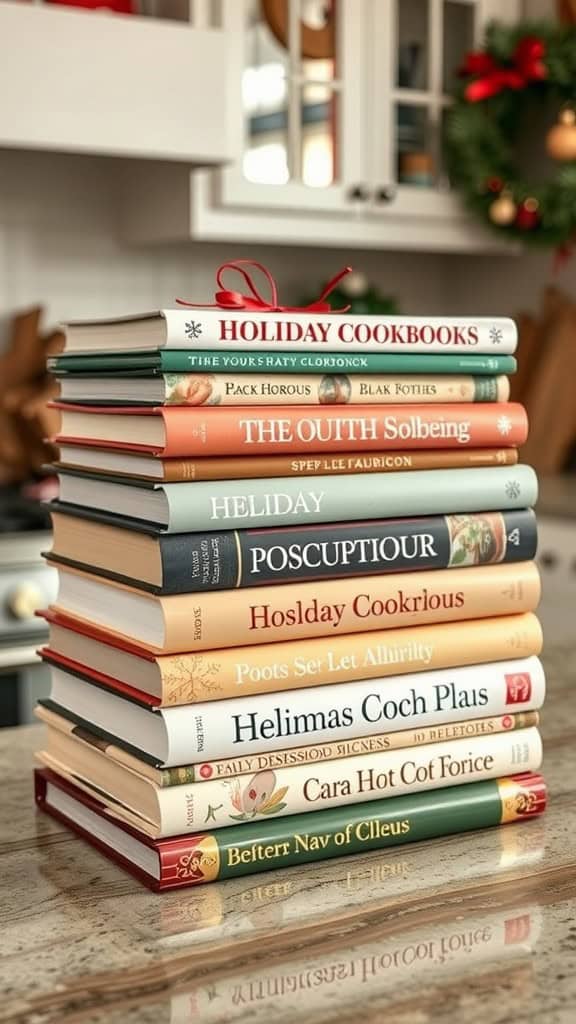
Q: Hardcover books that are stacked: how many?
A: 13